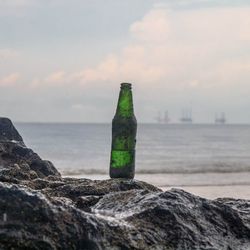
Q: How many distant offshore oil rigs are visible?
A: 3